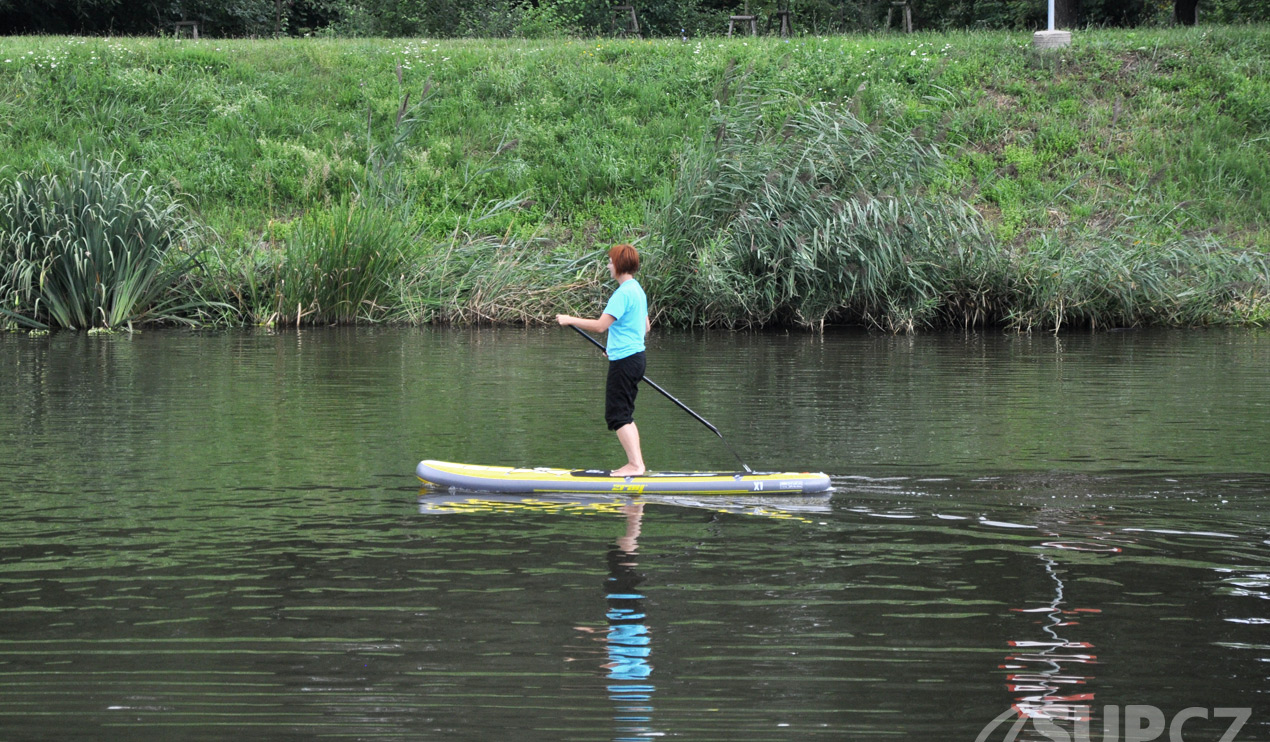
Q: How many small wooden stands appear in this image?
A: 5